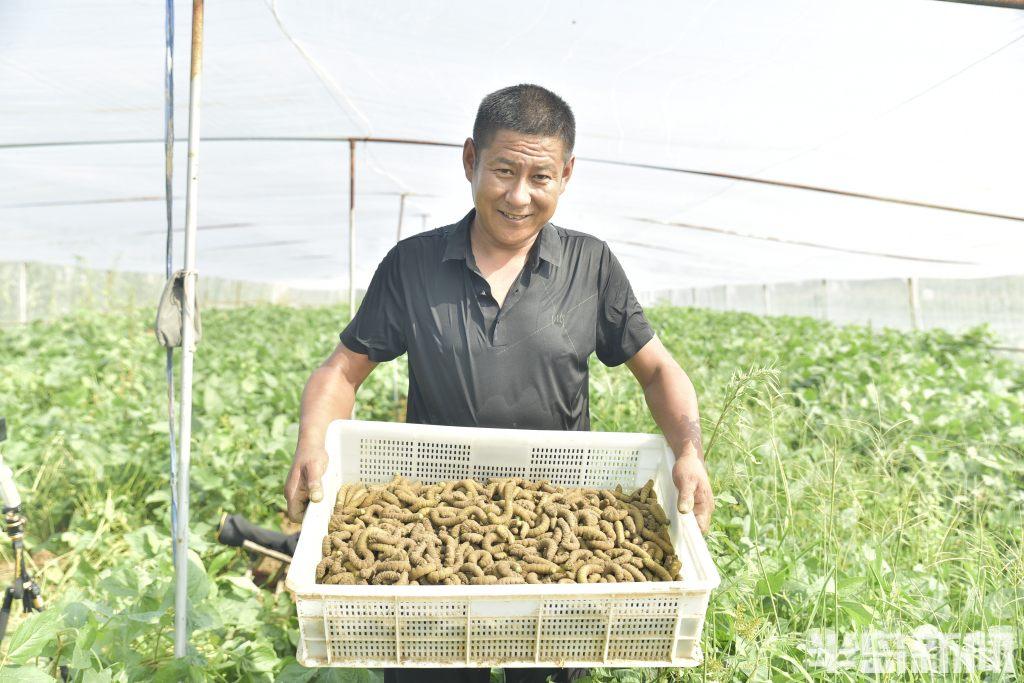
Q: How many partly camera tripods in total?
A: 1